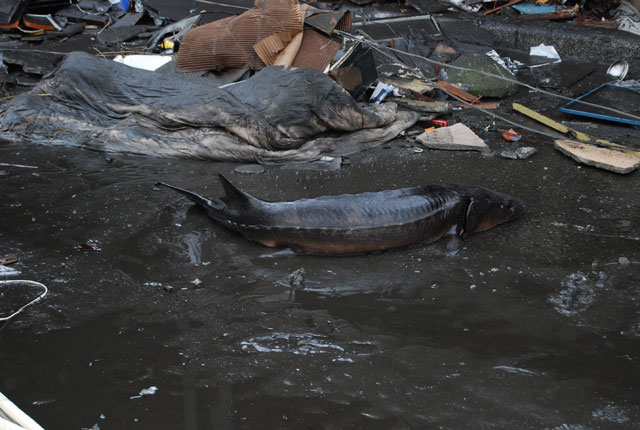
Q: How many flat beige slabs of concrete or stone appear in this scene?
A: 2